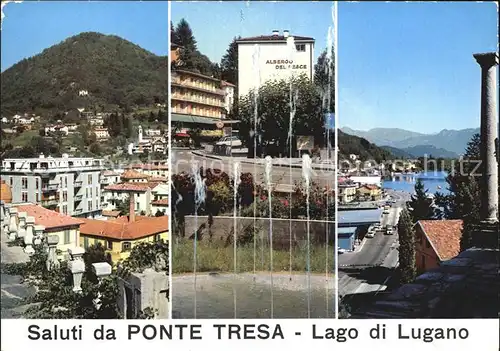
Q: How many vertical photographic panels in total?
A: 3